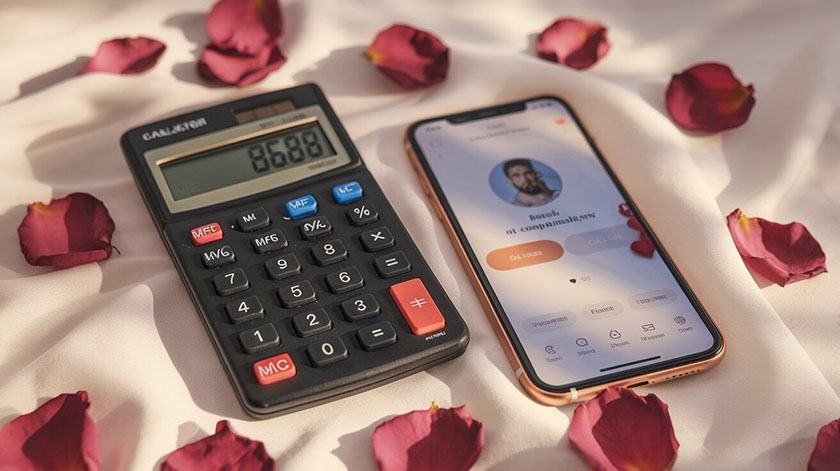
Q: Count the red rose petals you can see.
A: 13